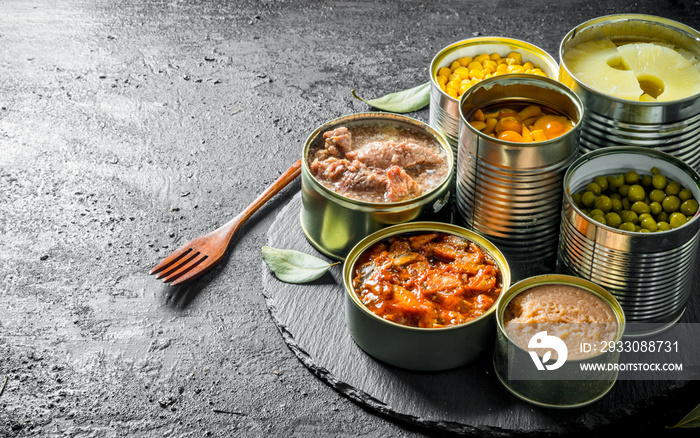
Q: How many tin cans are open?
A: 7